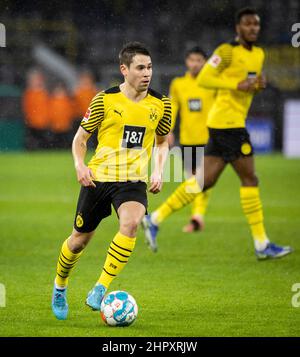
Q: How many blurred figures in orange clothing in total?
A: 3